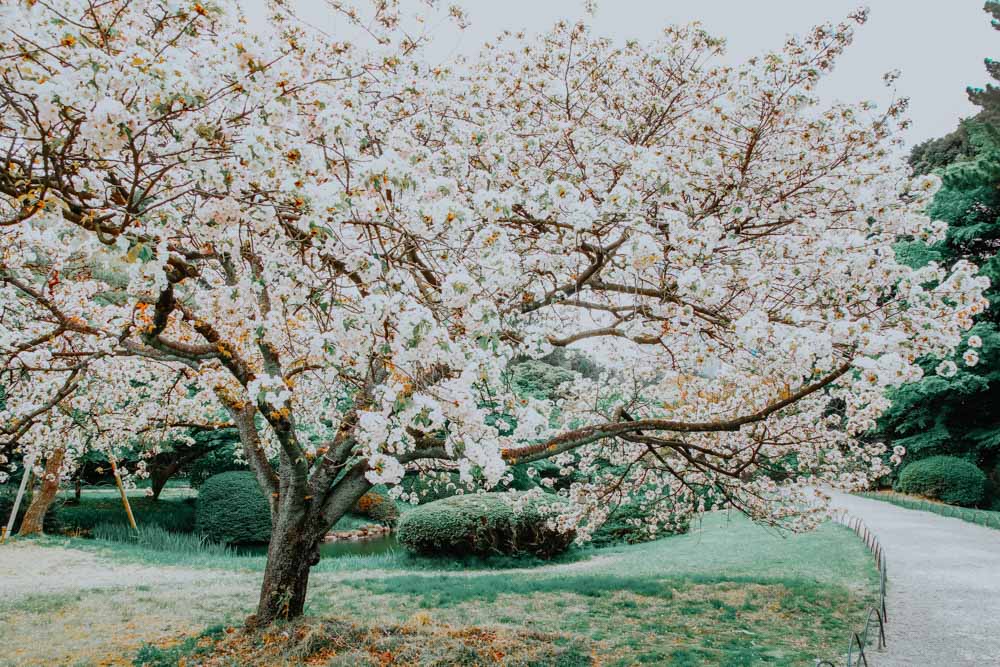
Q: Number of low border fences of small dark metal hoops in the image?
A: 2